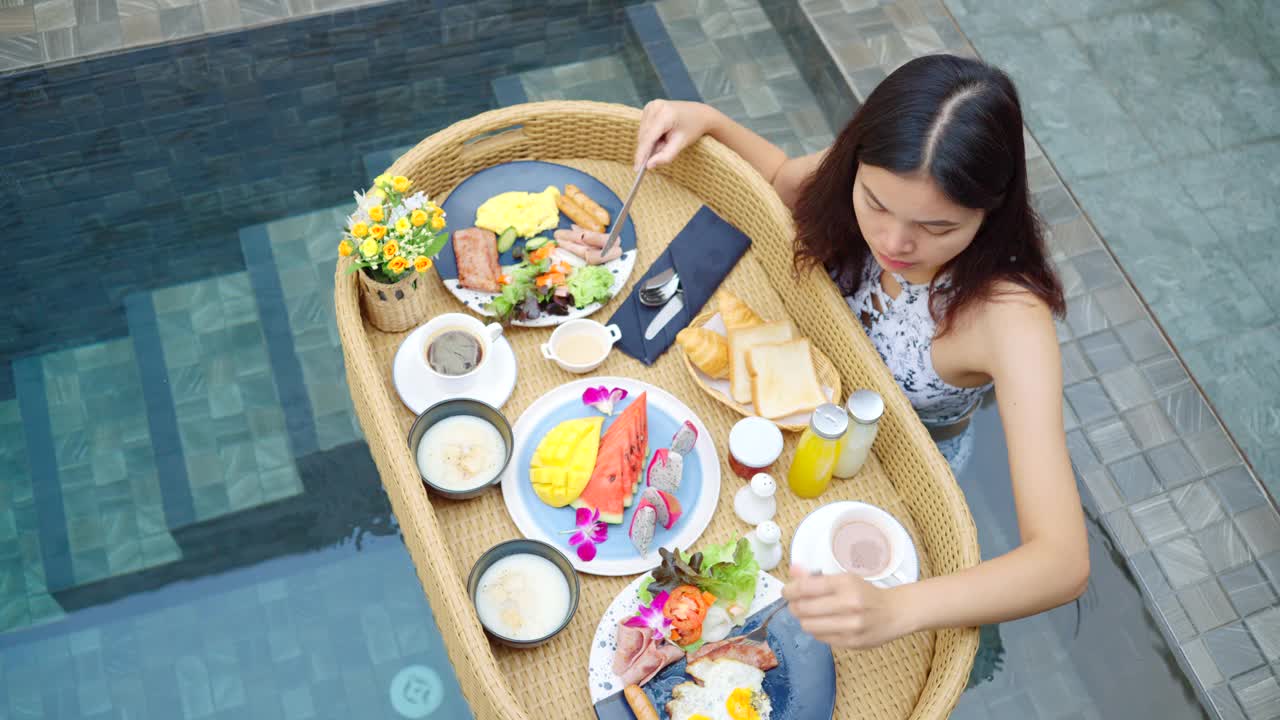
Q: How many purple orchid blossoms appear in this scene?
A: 3